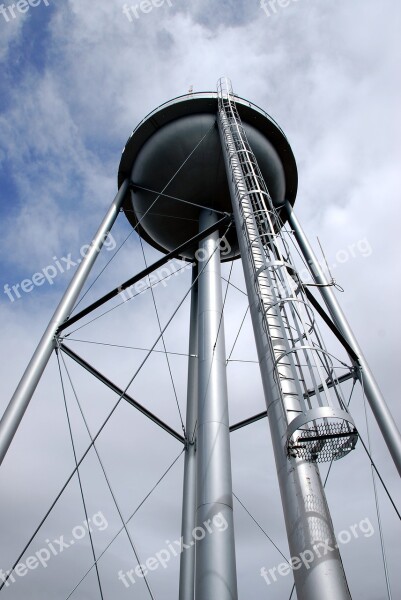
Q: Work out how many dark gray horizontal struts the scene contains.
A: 4